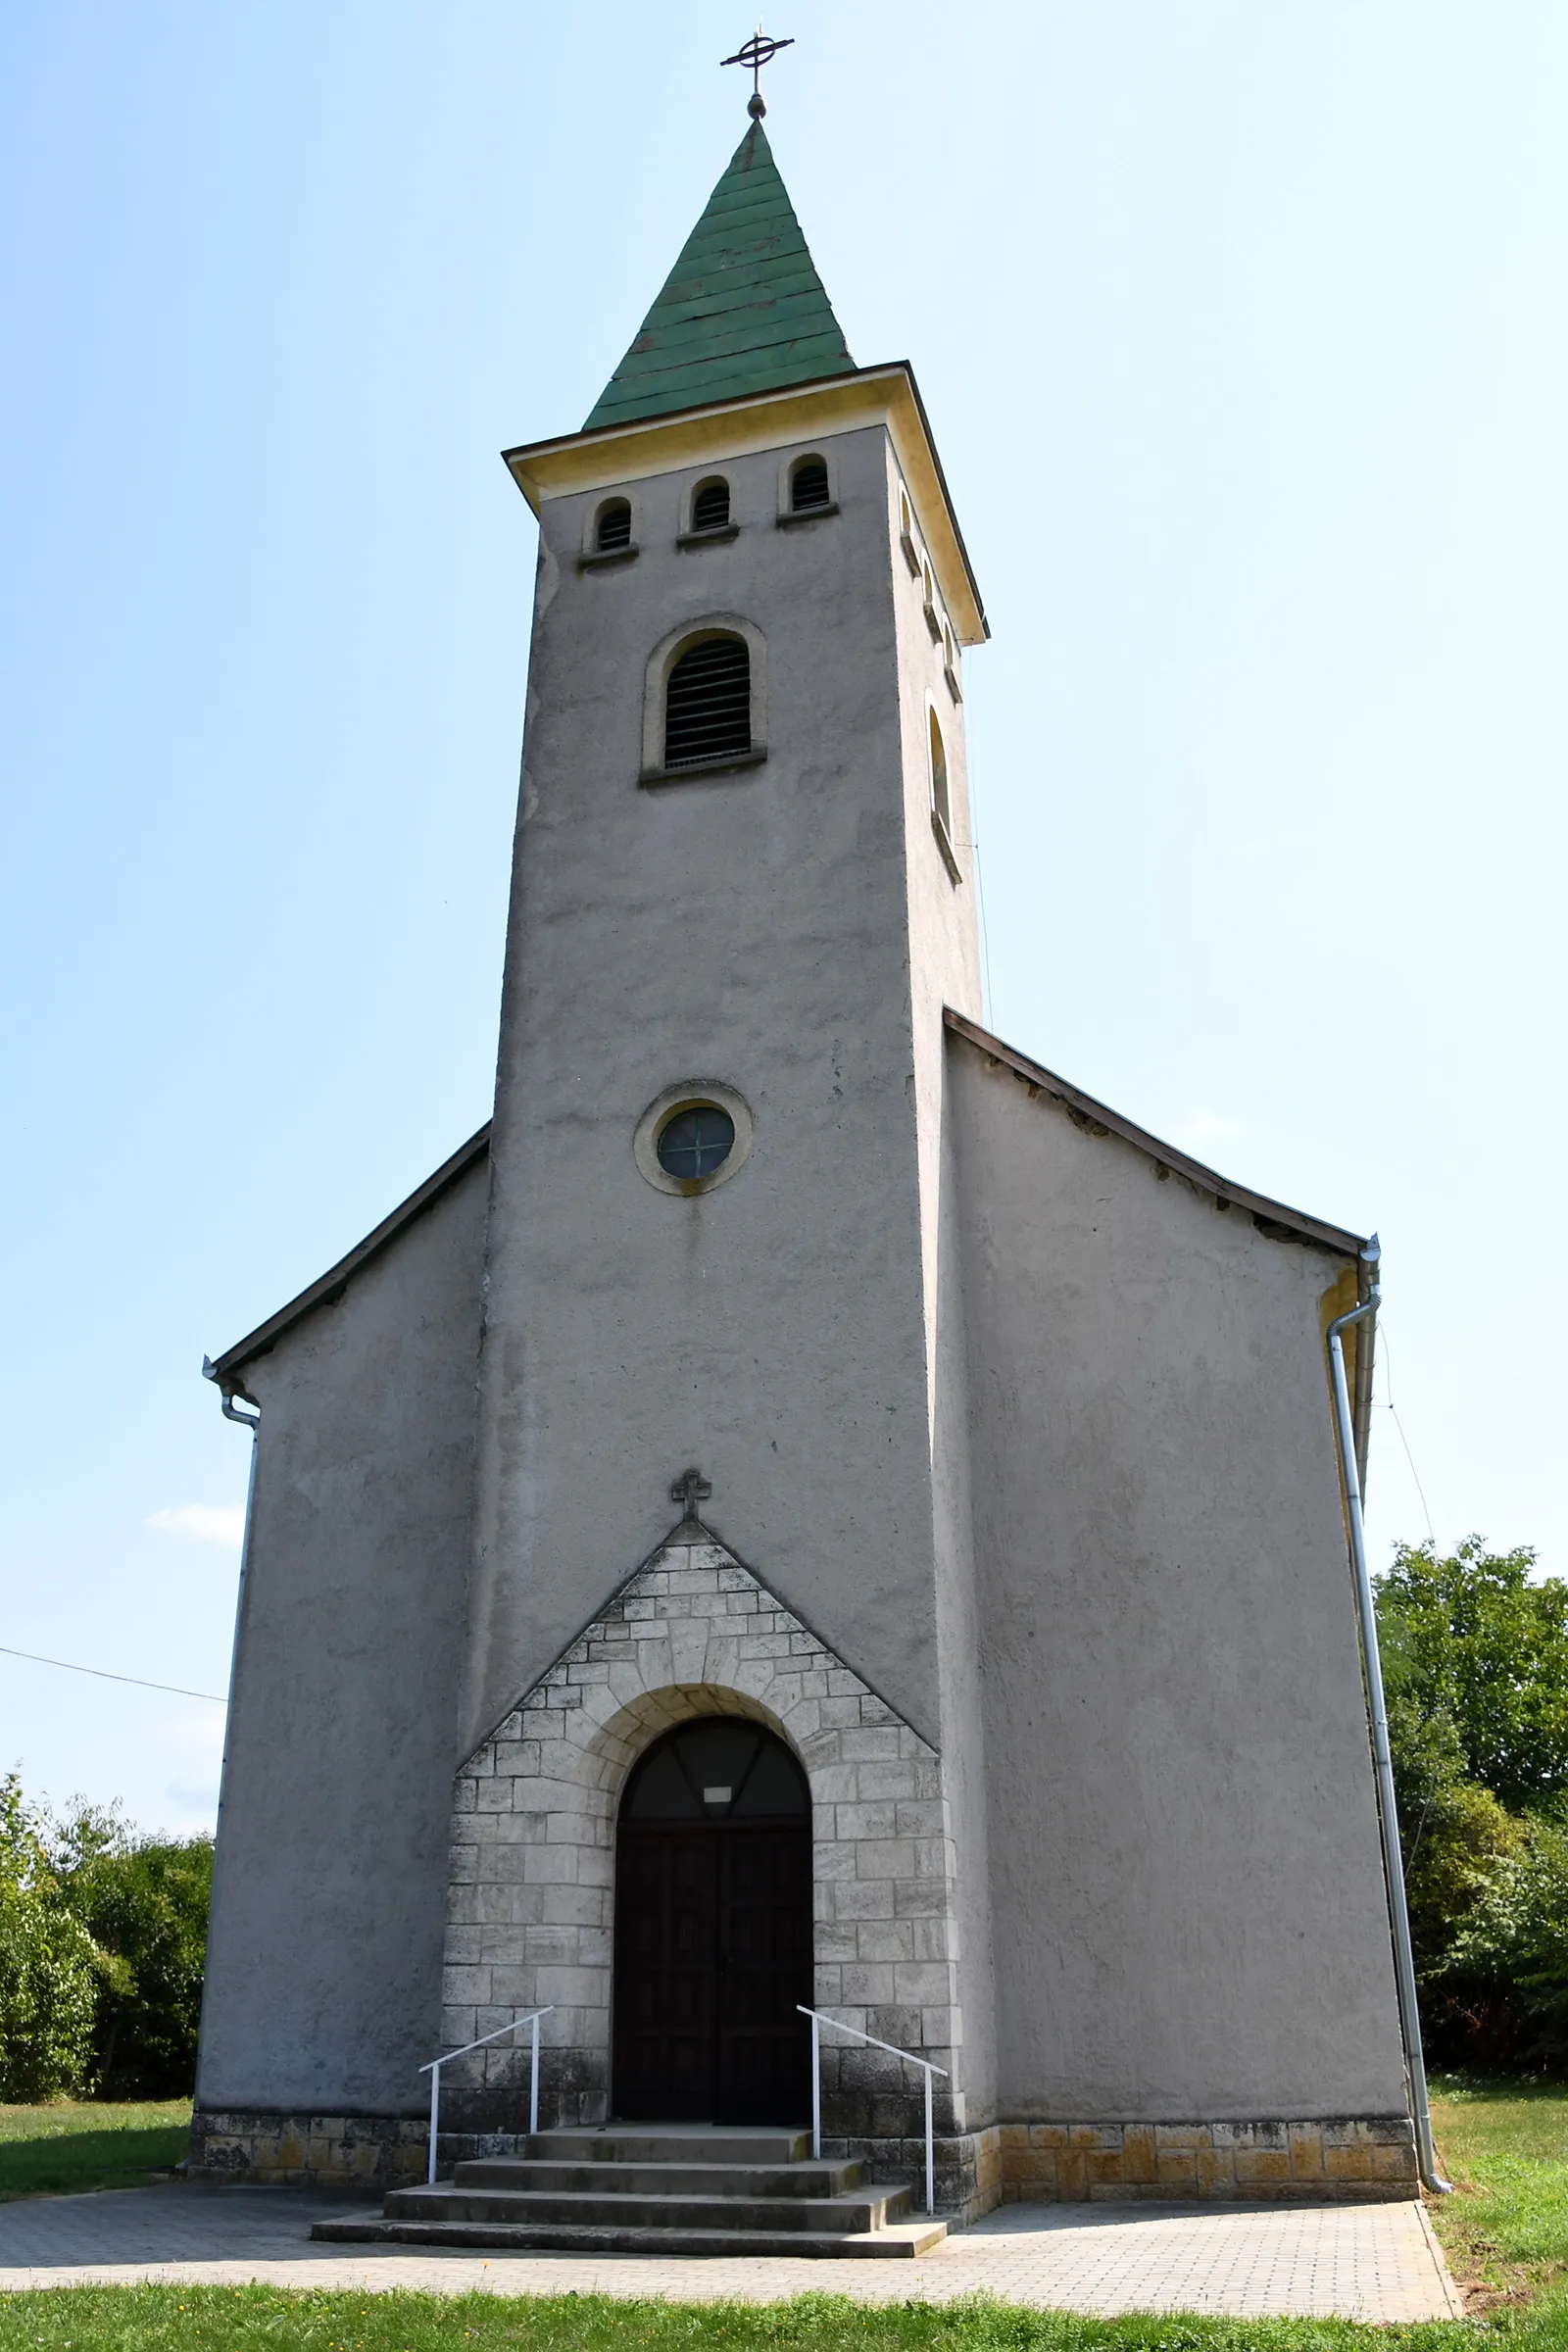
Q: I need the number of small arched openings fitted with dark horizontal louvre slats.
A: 3